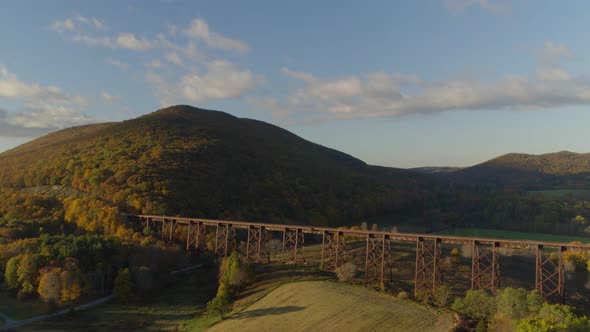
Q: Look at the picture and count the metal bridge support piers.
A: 11